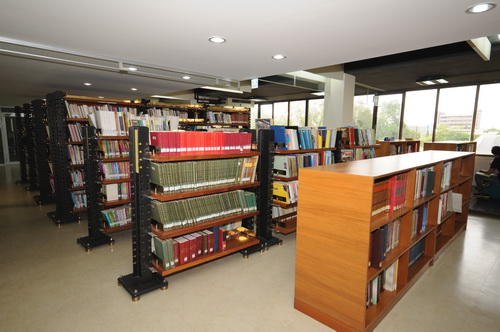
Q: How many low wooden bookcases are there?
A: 3